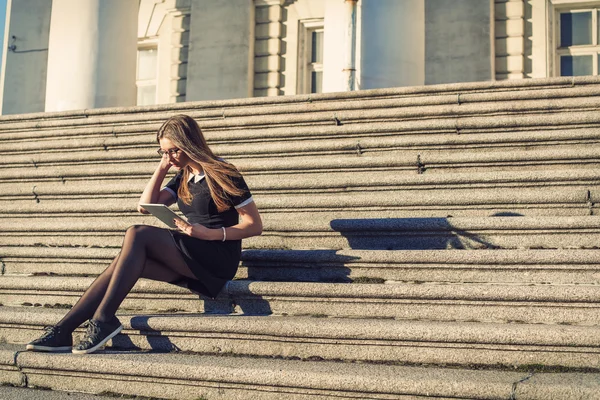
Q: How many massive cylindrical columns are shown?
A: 2